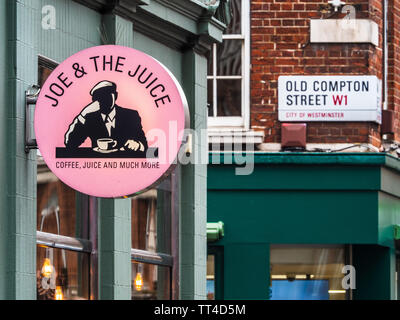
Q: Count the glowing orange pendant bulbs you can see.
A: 3